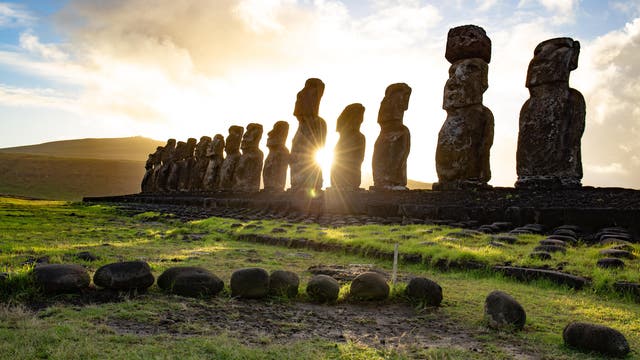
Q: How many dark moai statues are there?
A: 15